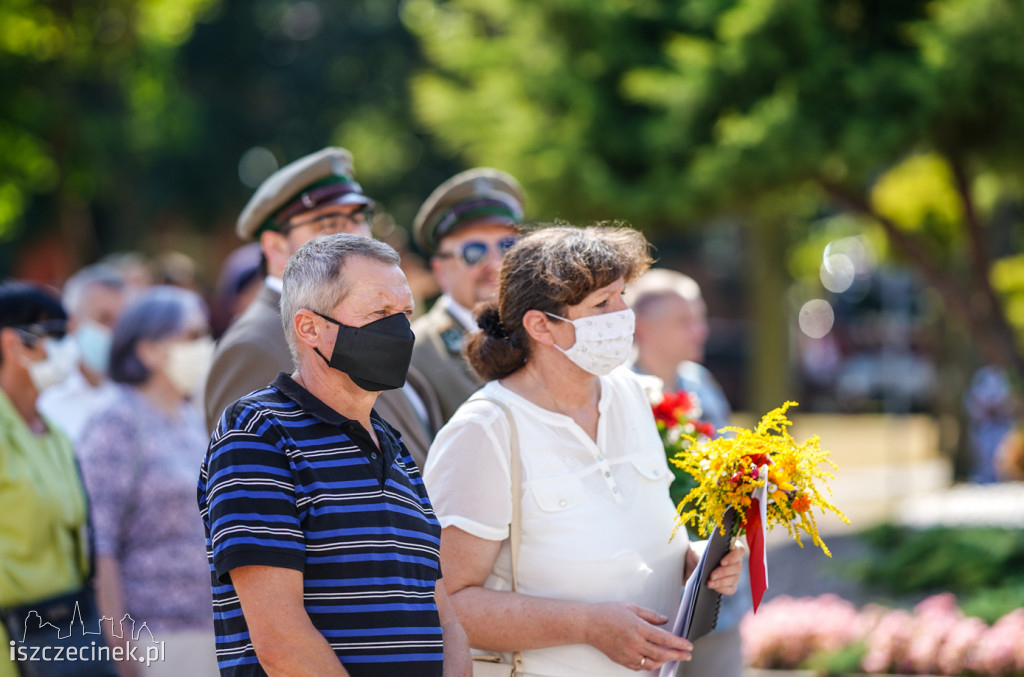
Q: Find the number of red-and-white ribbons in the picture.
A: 1